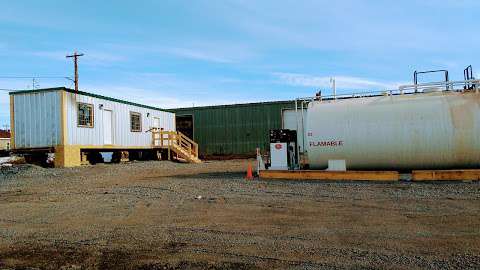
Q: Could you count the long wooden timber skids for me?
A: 2